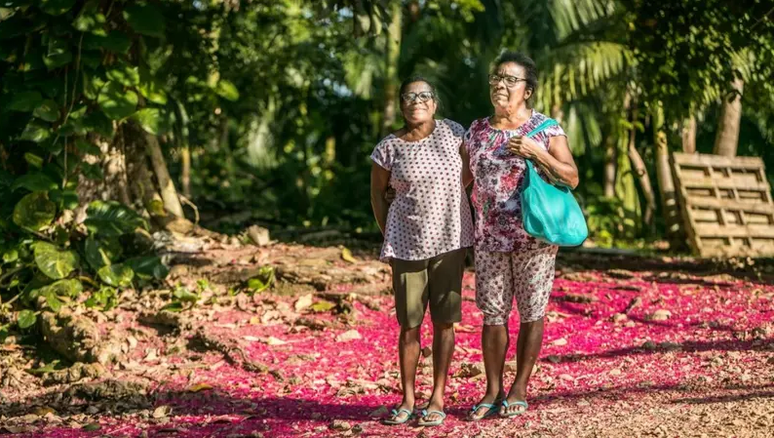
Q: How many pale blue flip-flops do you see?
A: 4